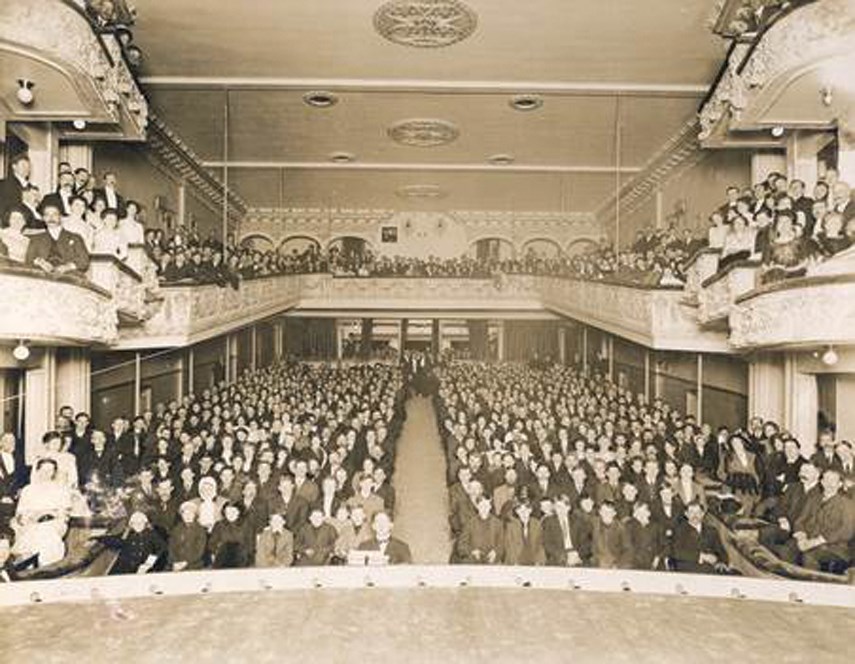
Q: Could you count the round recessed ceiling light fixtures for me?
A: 4